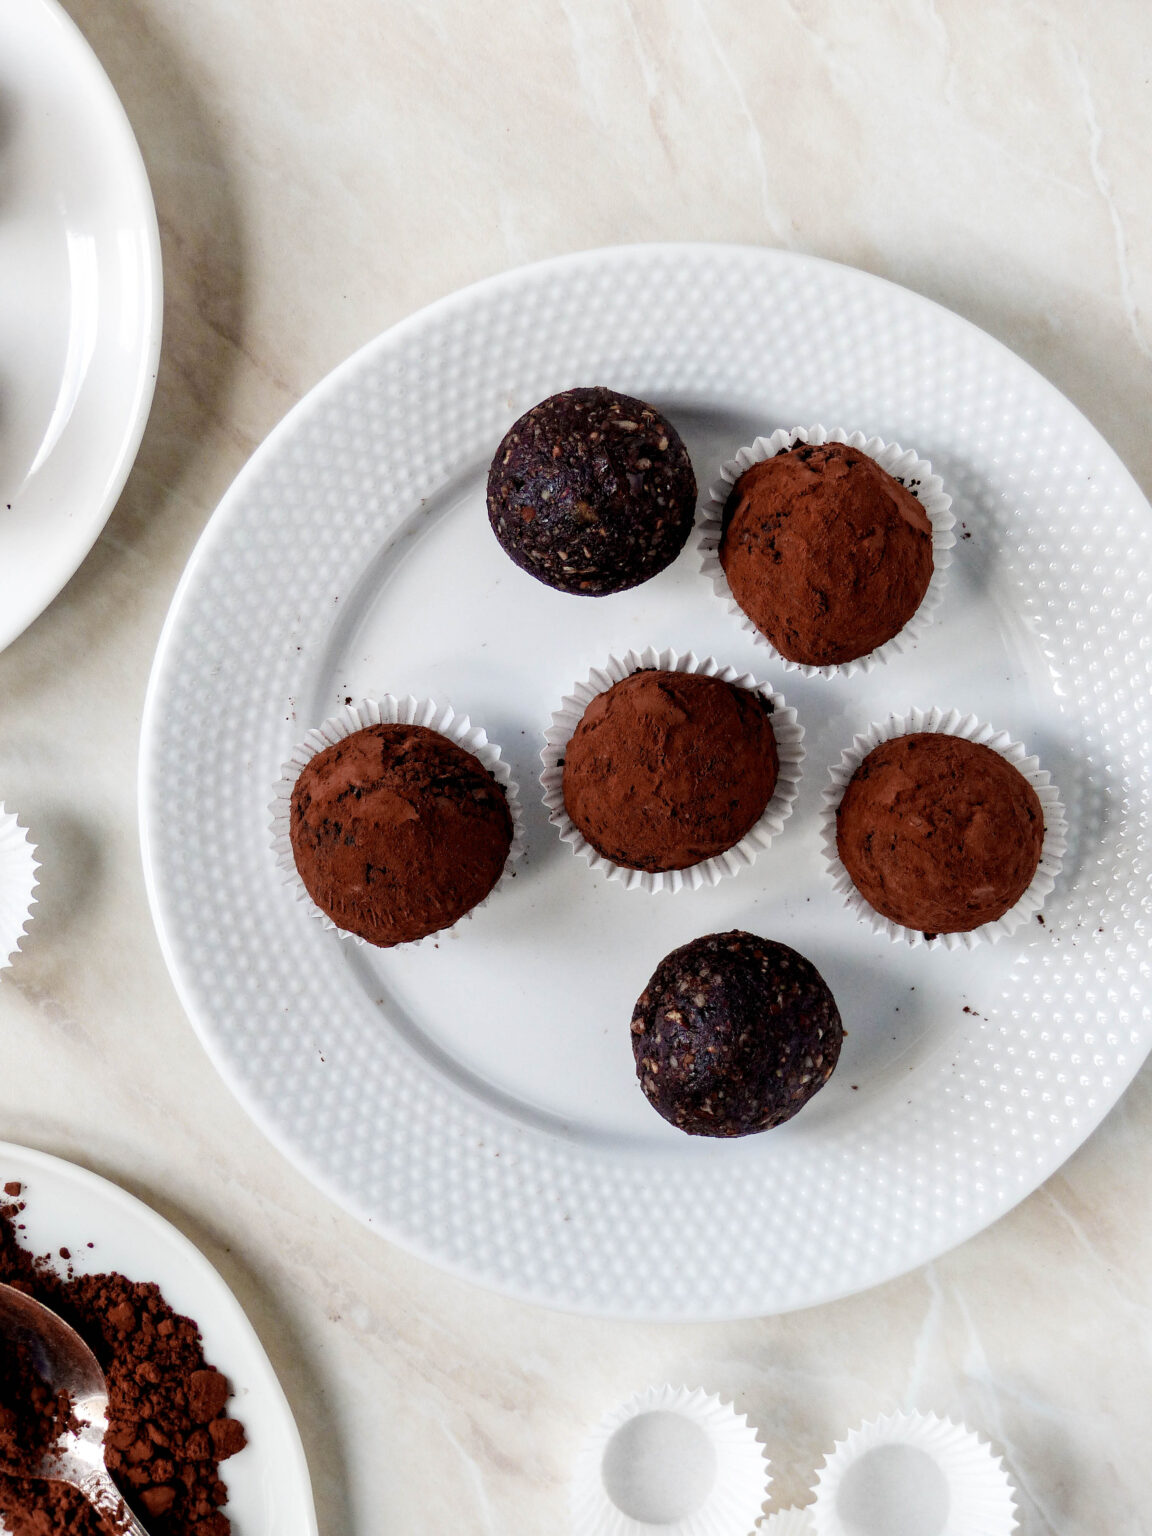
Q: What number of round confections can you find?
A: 6